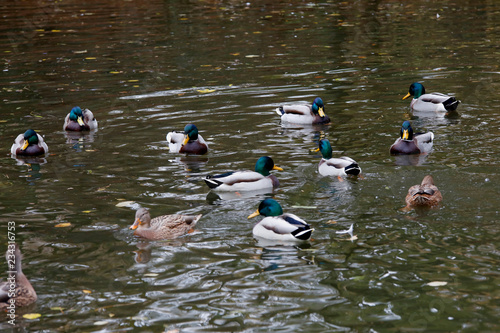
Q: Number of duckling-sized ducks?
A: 0